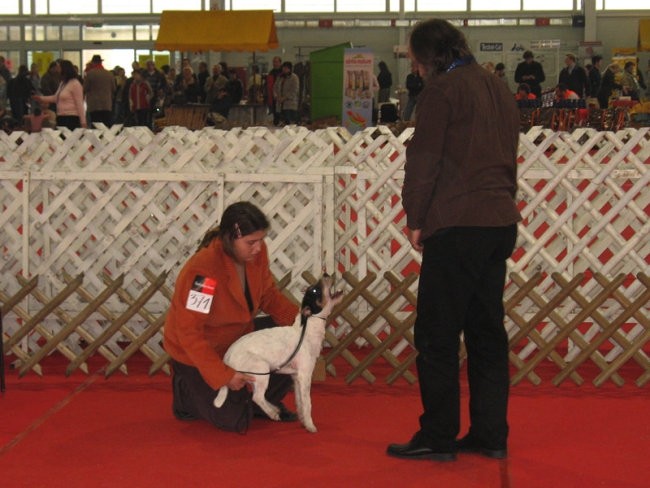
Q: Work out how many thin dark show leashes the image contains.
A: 1